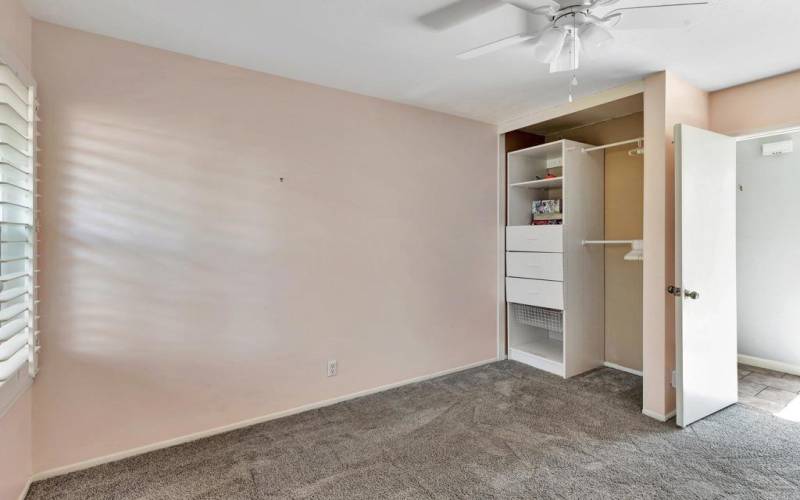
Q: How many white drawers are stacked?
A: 3